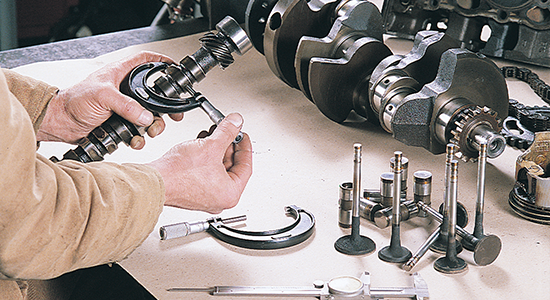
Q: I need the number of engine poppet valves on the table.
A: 7